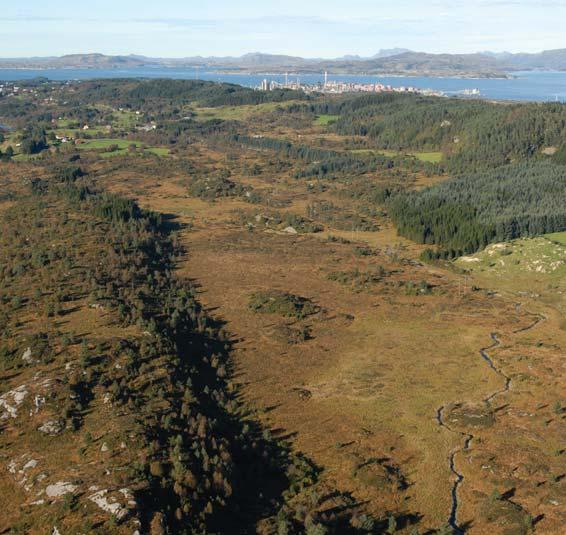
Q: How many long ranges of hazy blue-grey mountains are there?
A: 1